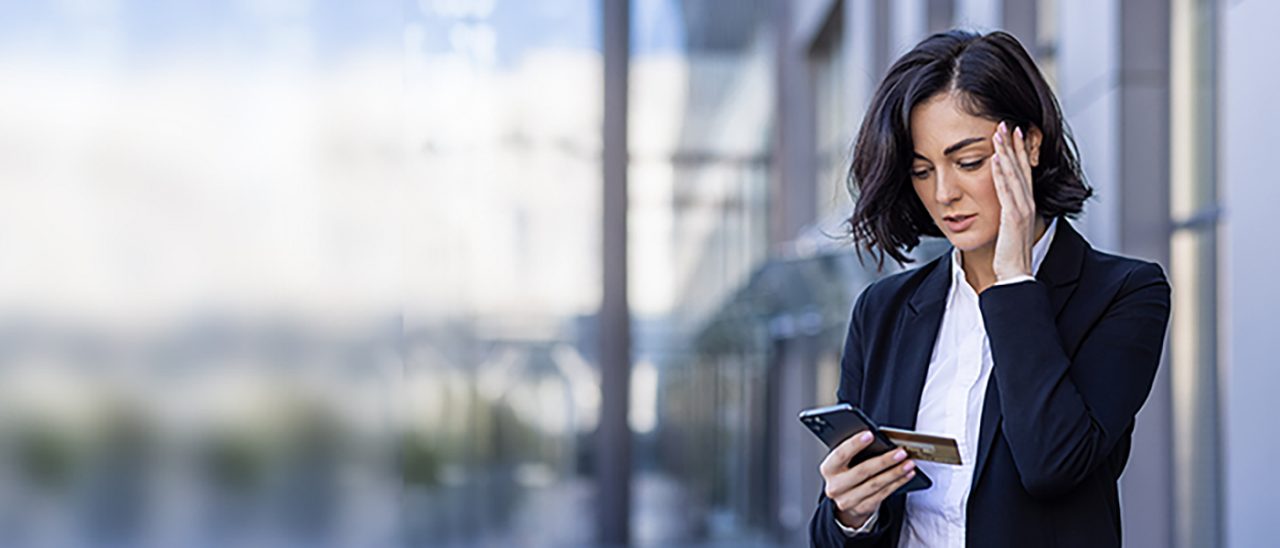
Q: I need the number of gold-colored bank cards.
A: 1